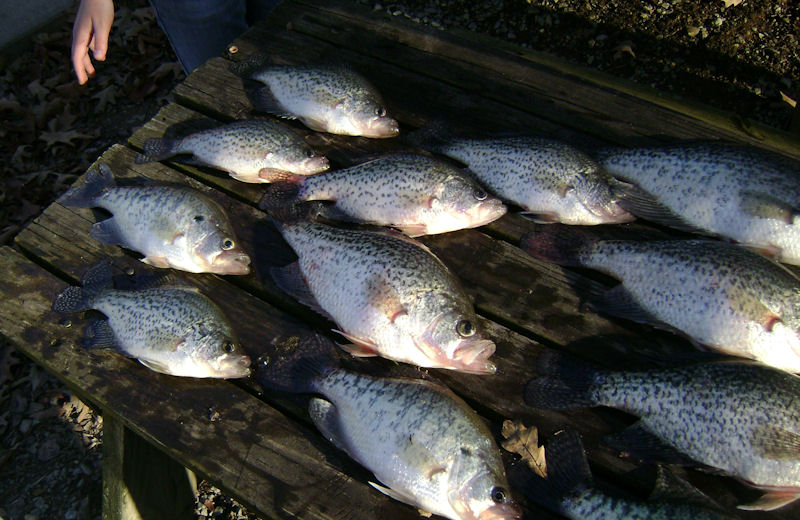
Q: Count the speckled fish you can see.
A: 12